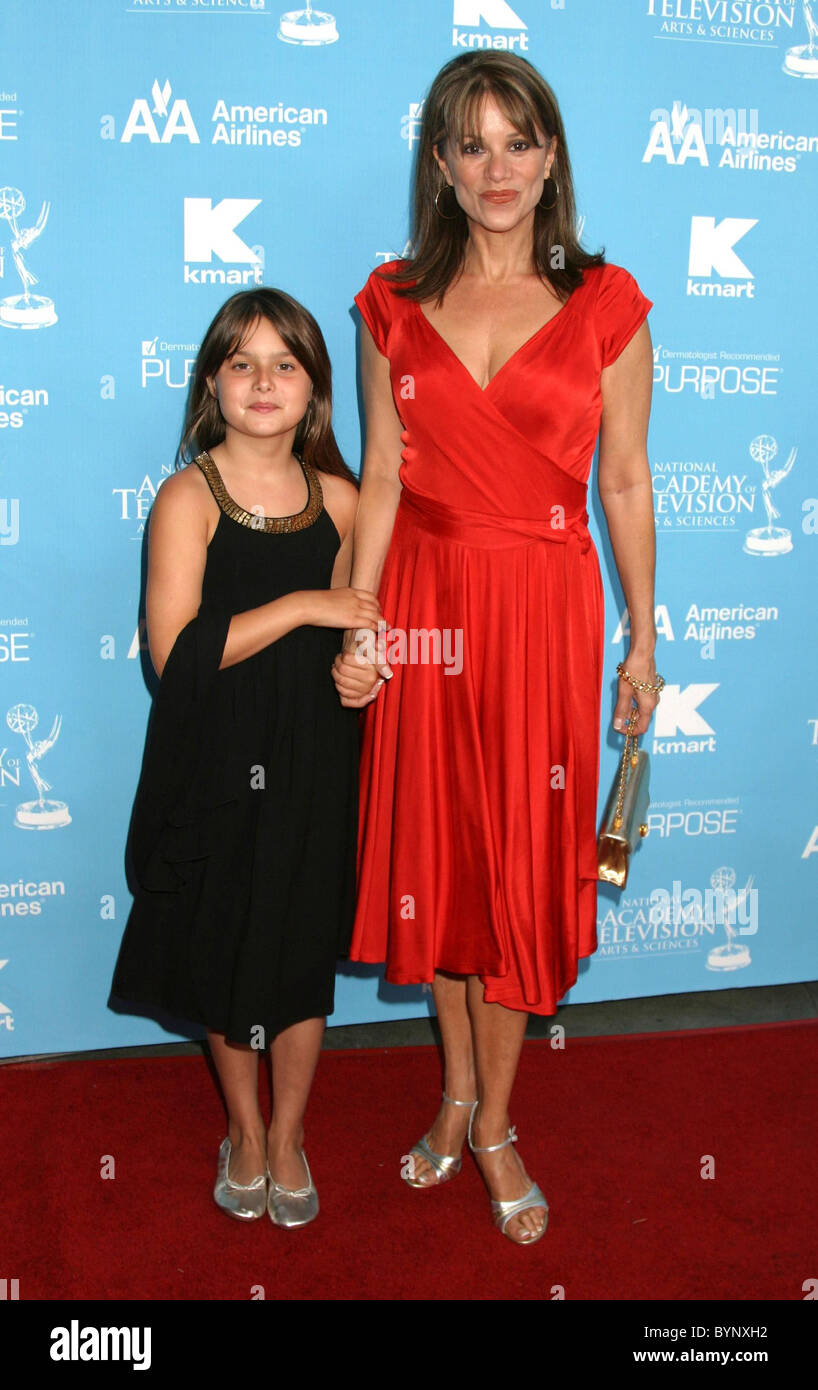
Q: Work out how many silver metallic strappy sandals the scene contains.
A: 2